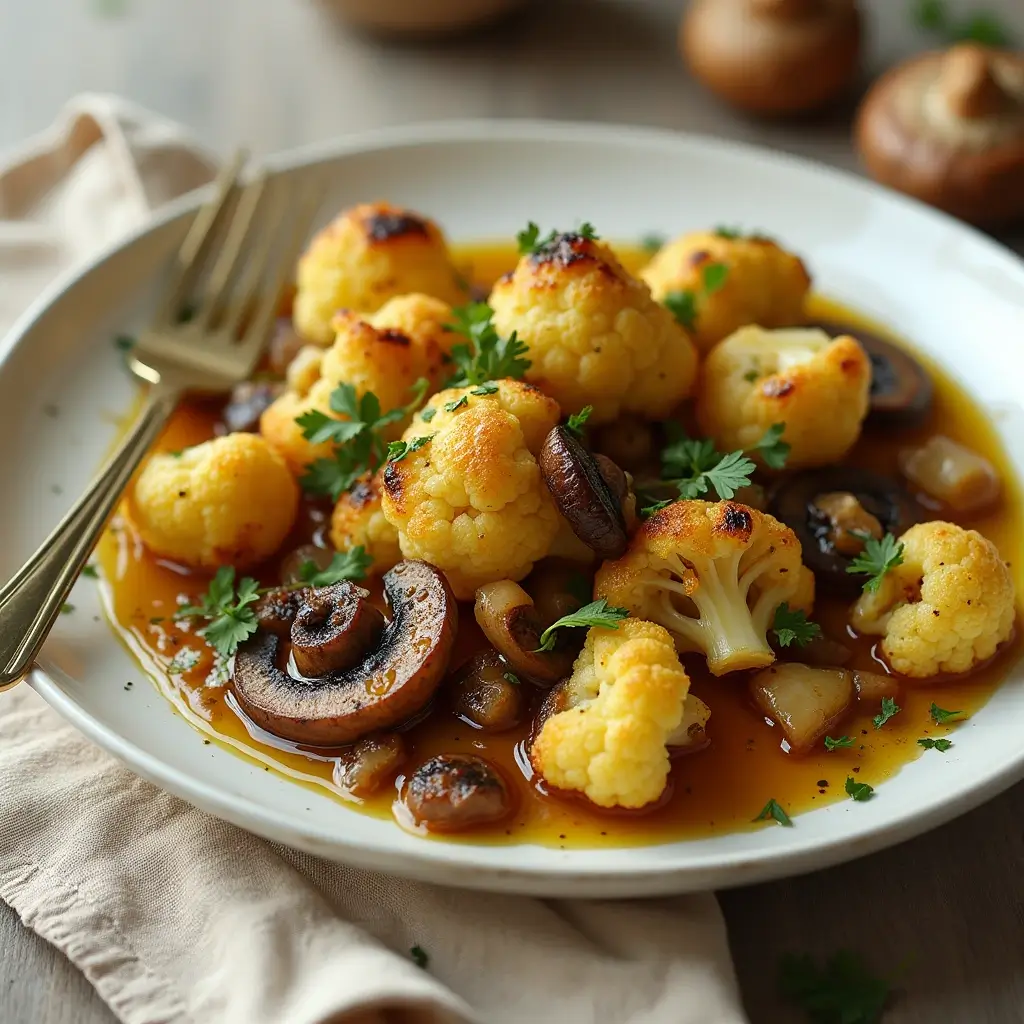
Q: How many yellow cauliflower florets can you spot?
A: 11